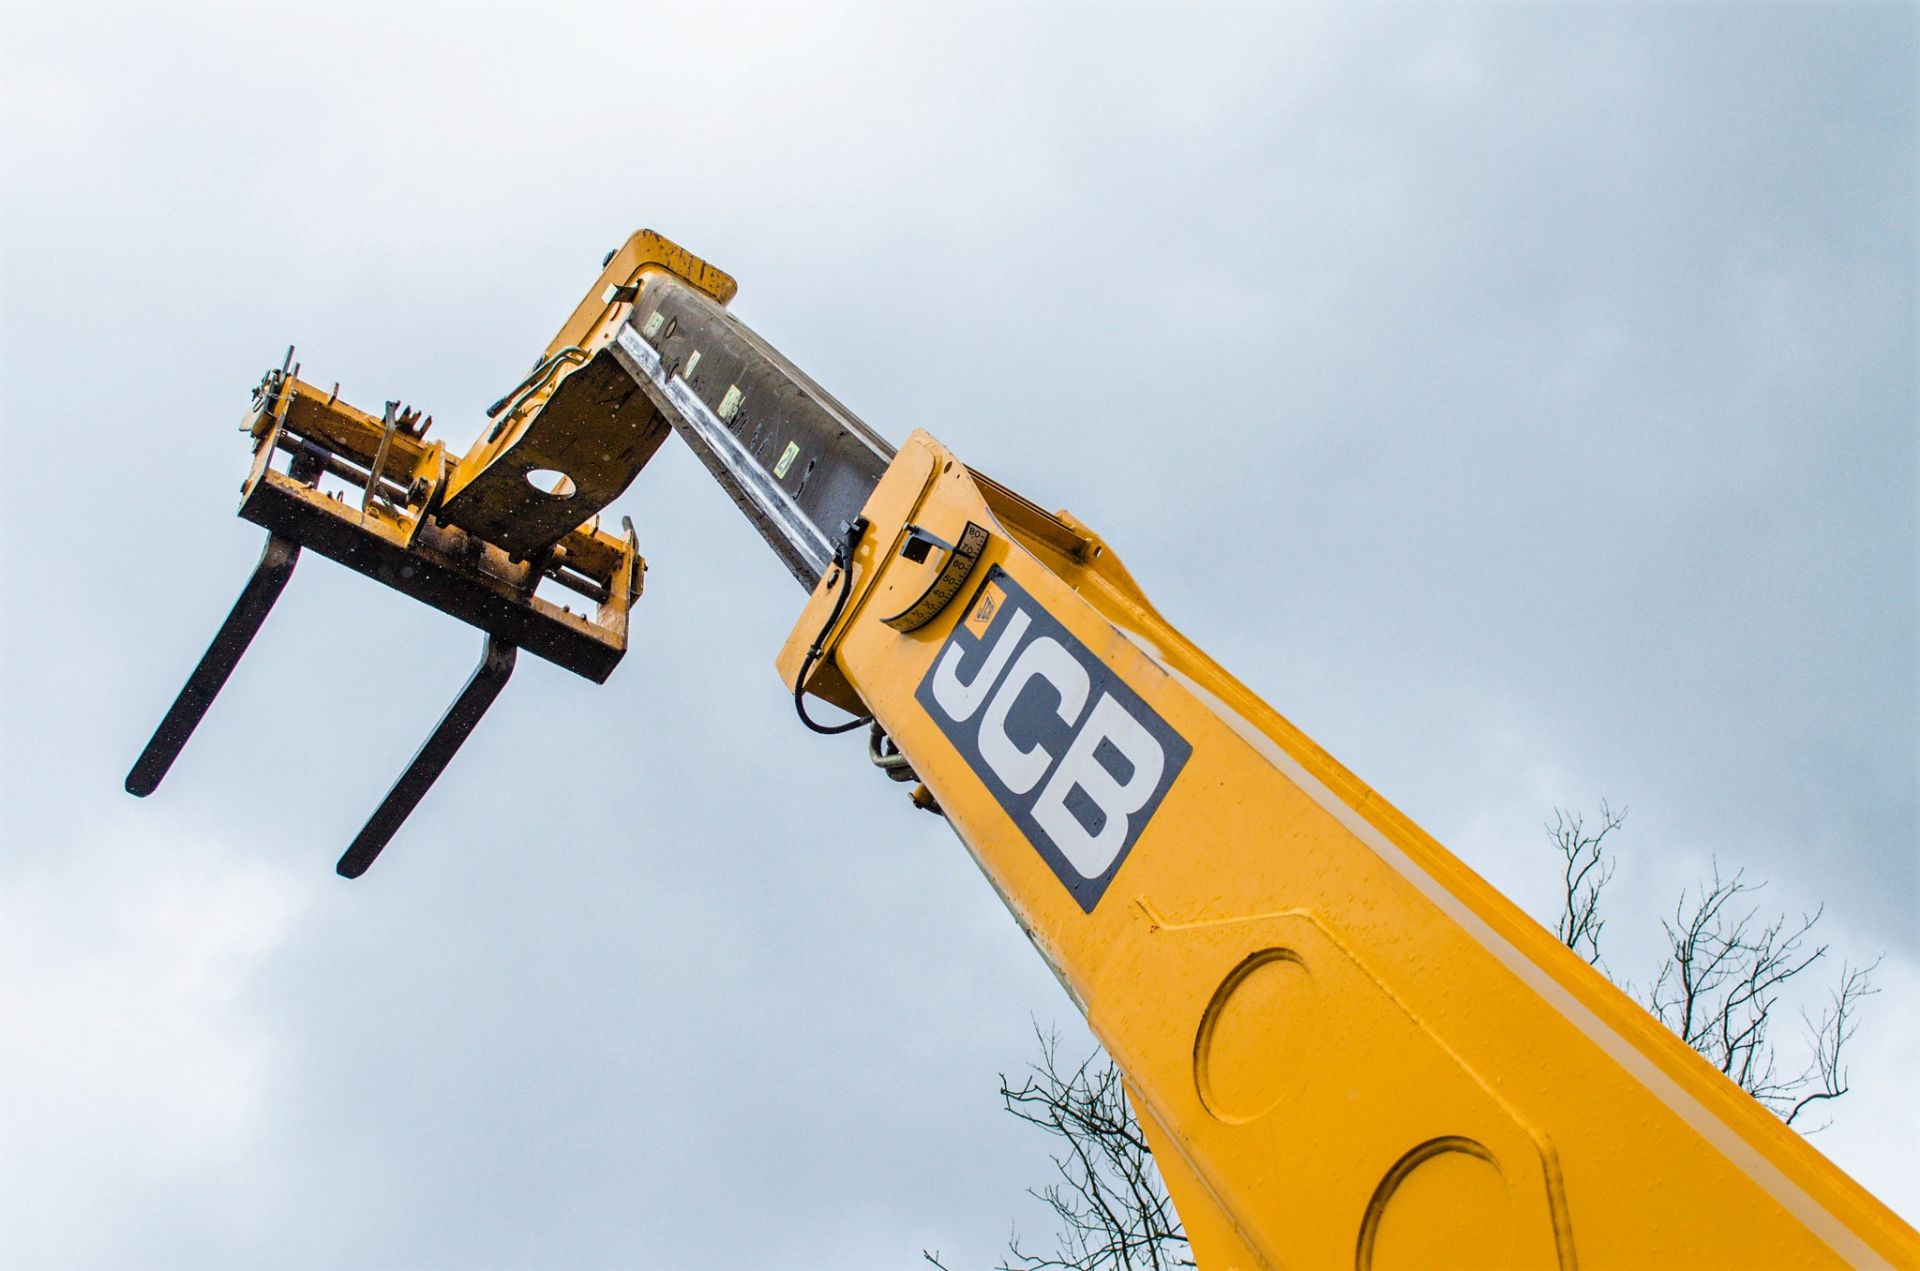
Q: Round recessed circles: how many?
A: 2